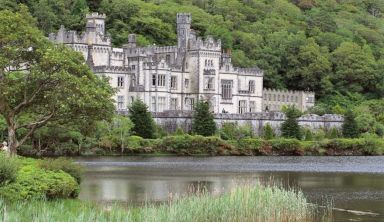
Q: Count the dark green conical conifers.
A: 4